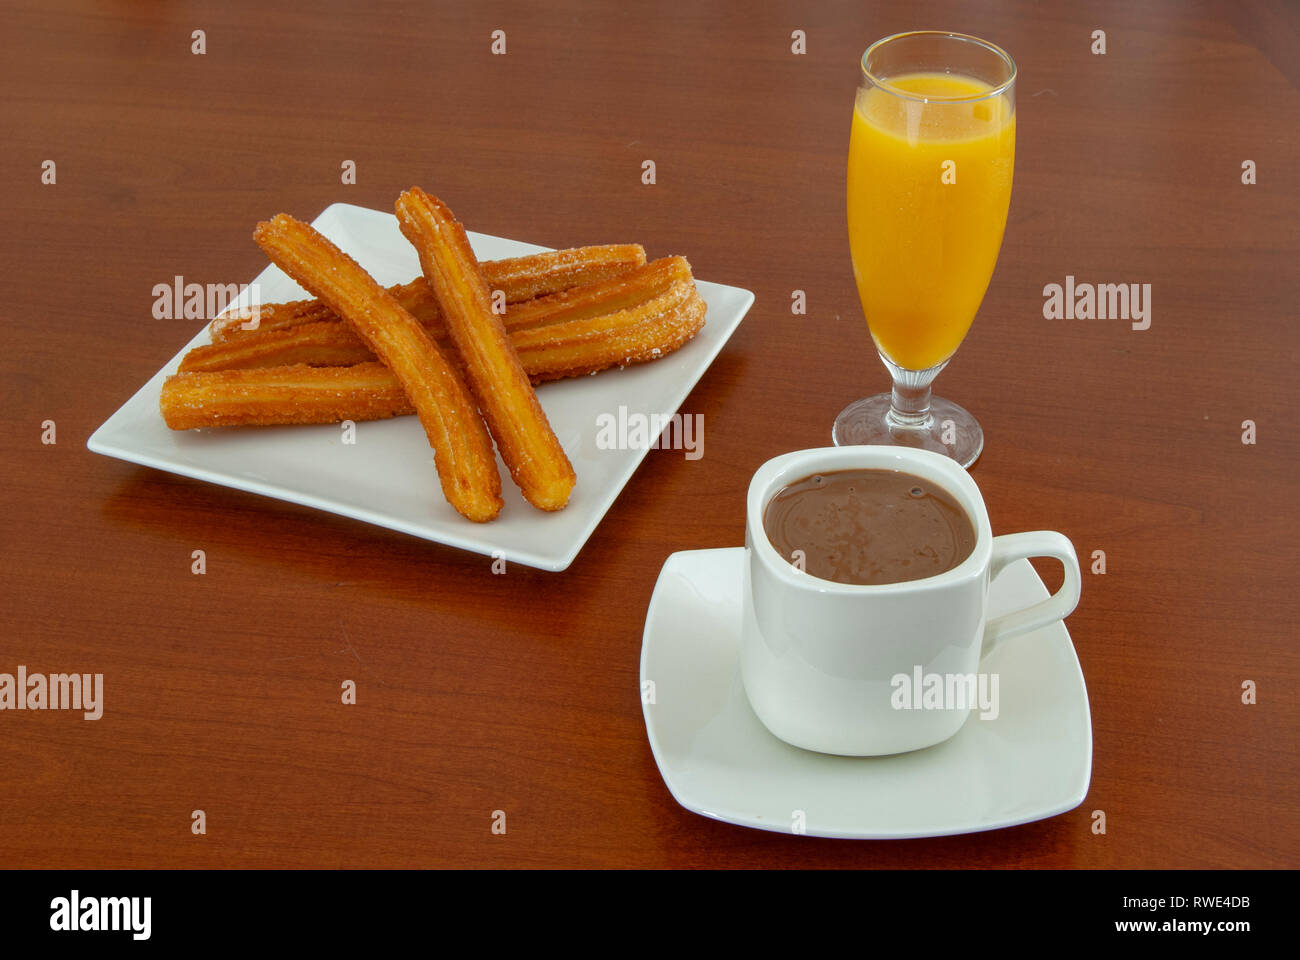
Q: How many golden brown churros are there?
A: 5